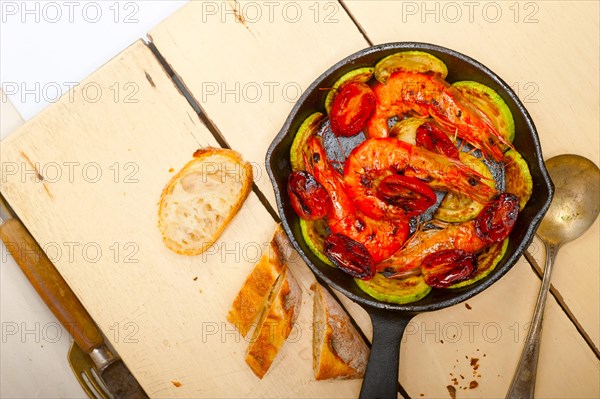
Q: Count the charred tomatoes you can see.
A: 7